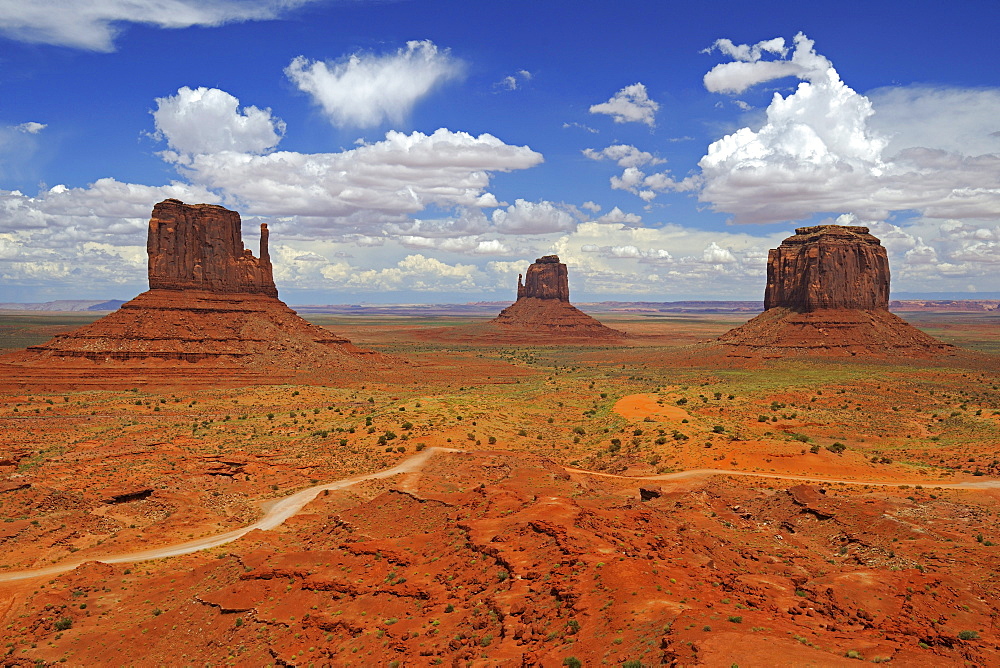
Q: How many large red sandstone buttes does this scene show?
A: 3